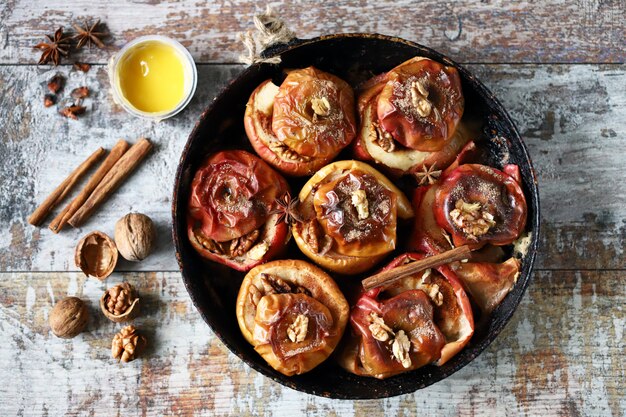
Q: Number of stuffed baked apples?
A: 7